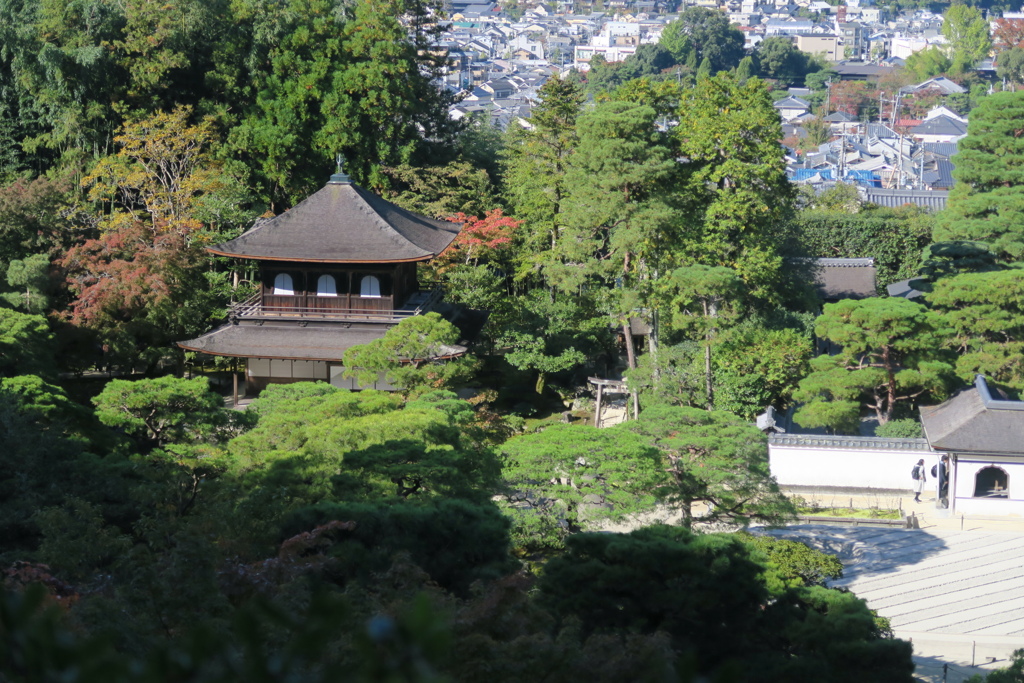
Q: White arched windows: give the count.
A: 3